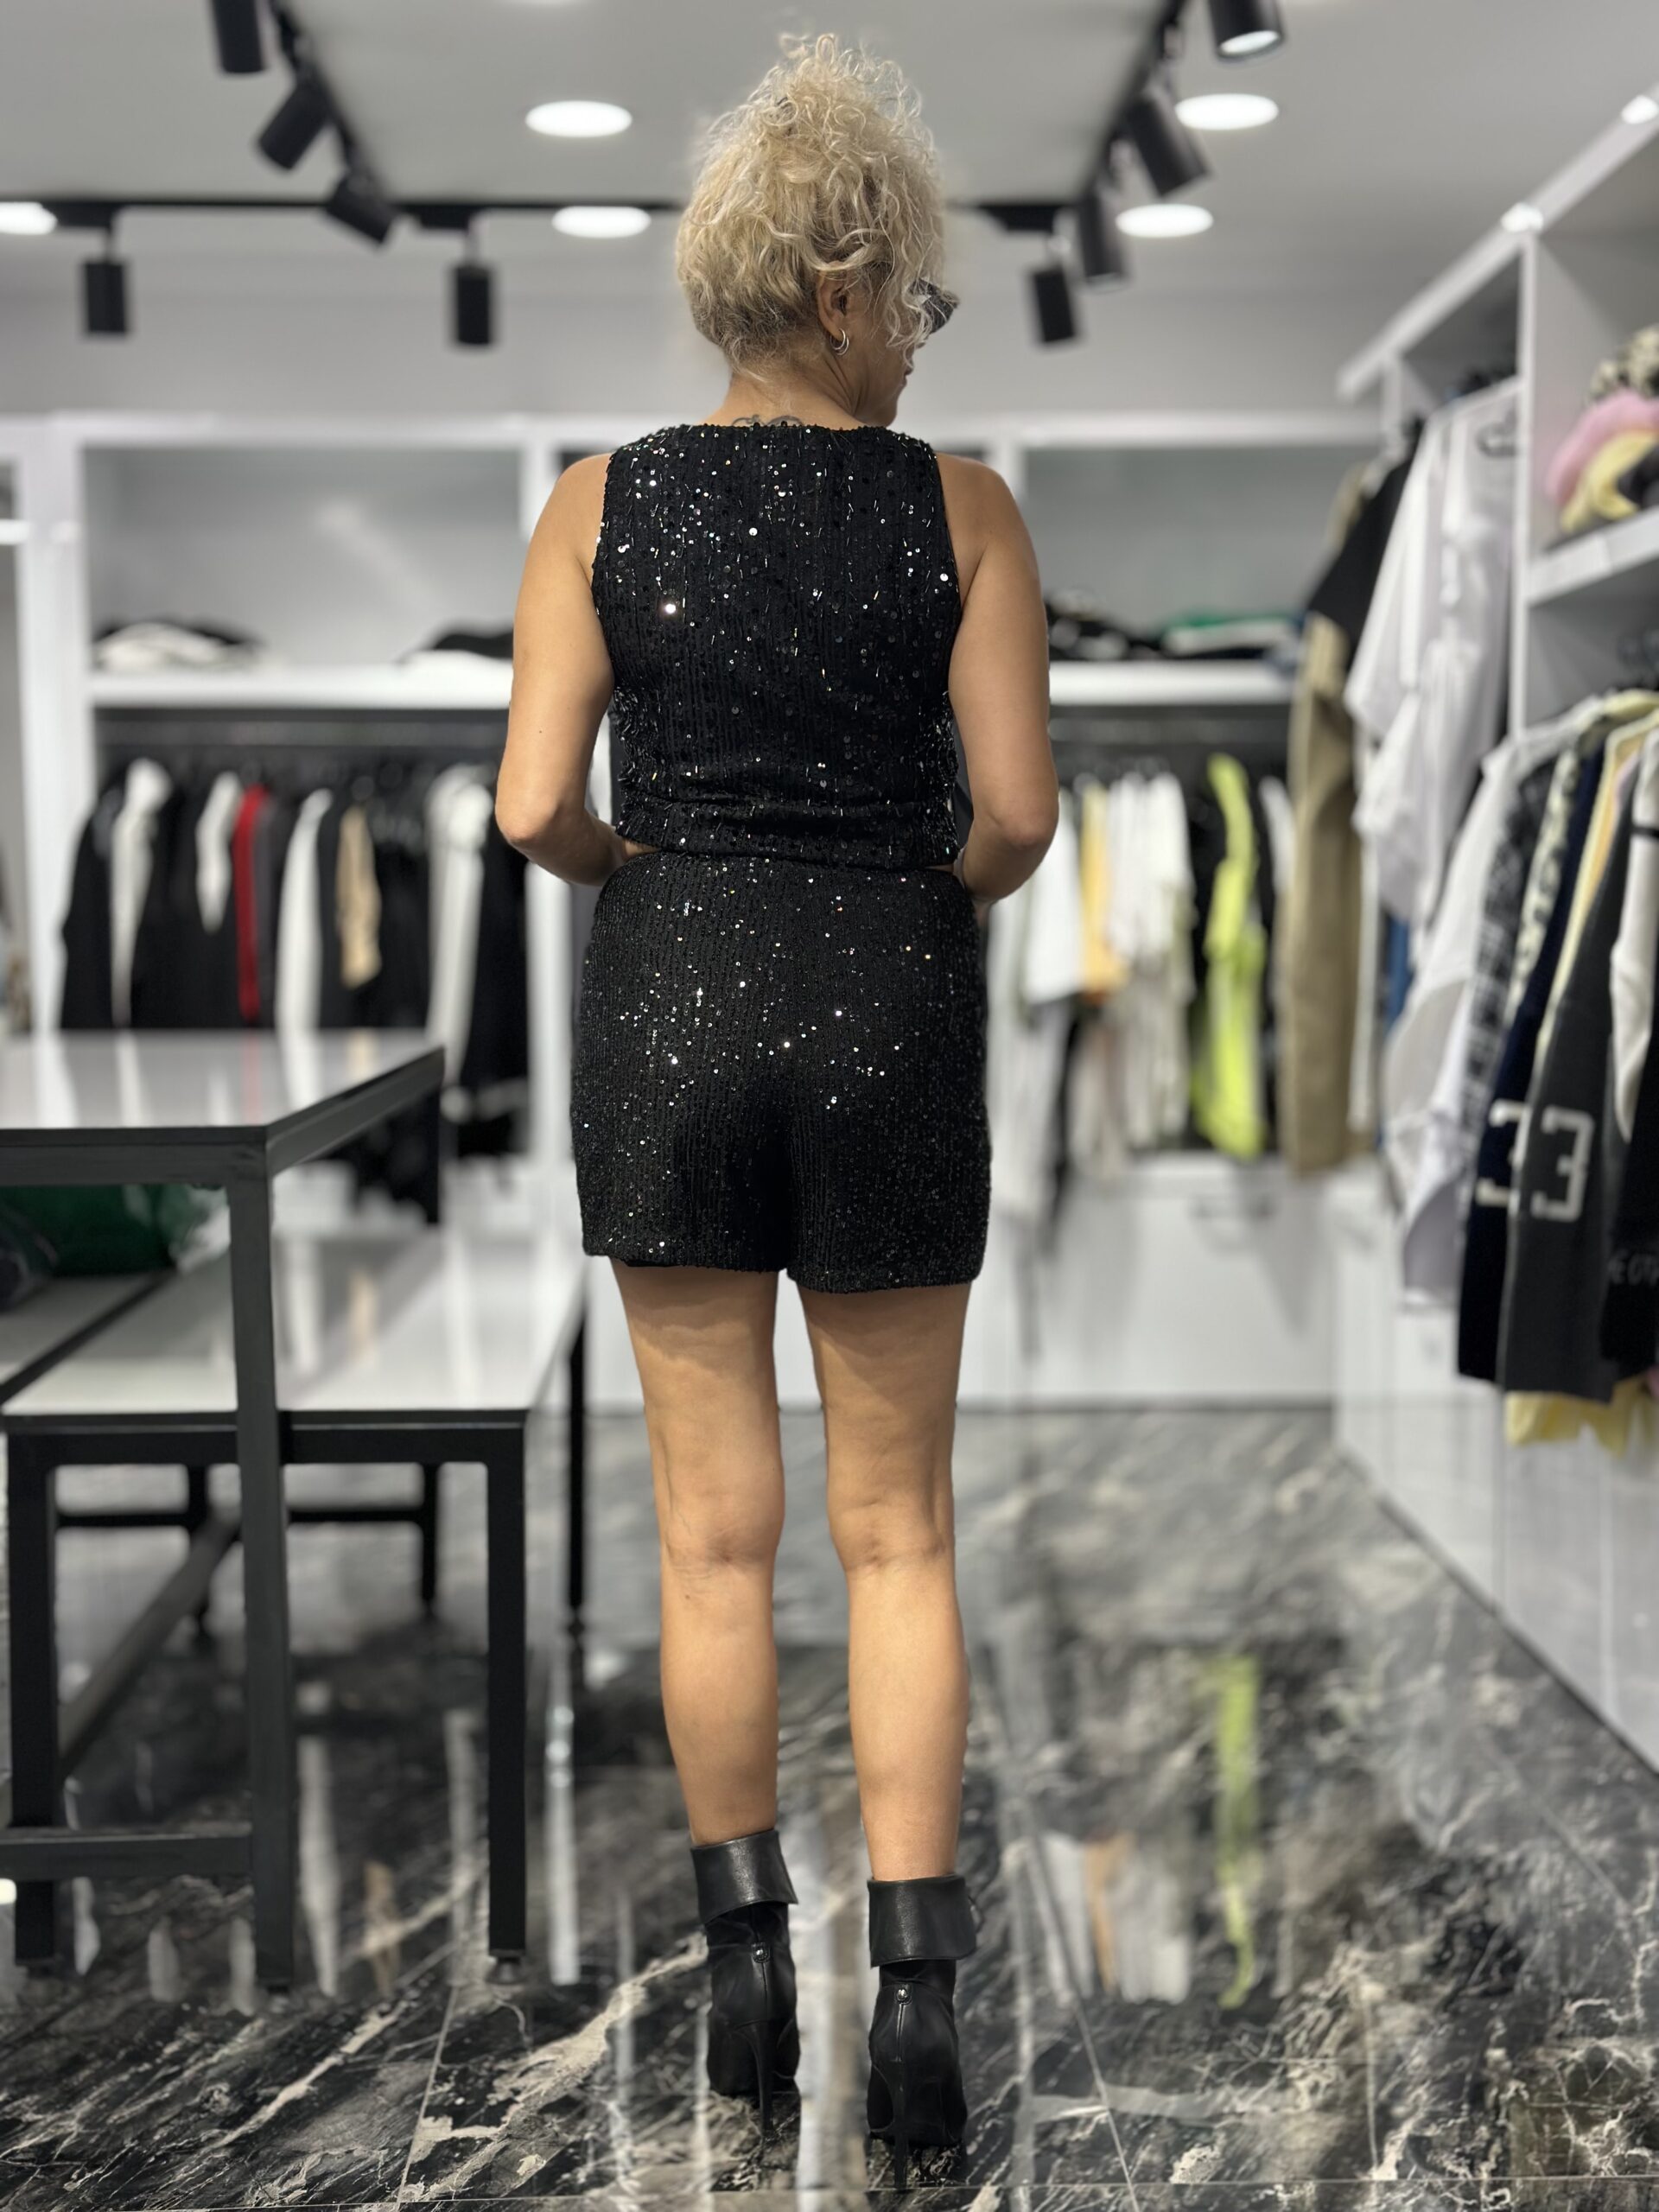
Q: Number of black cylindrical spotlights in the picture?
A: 9